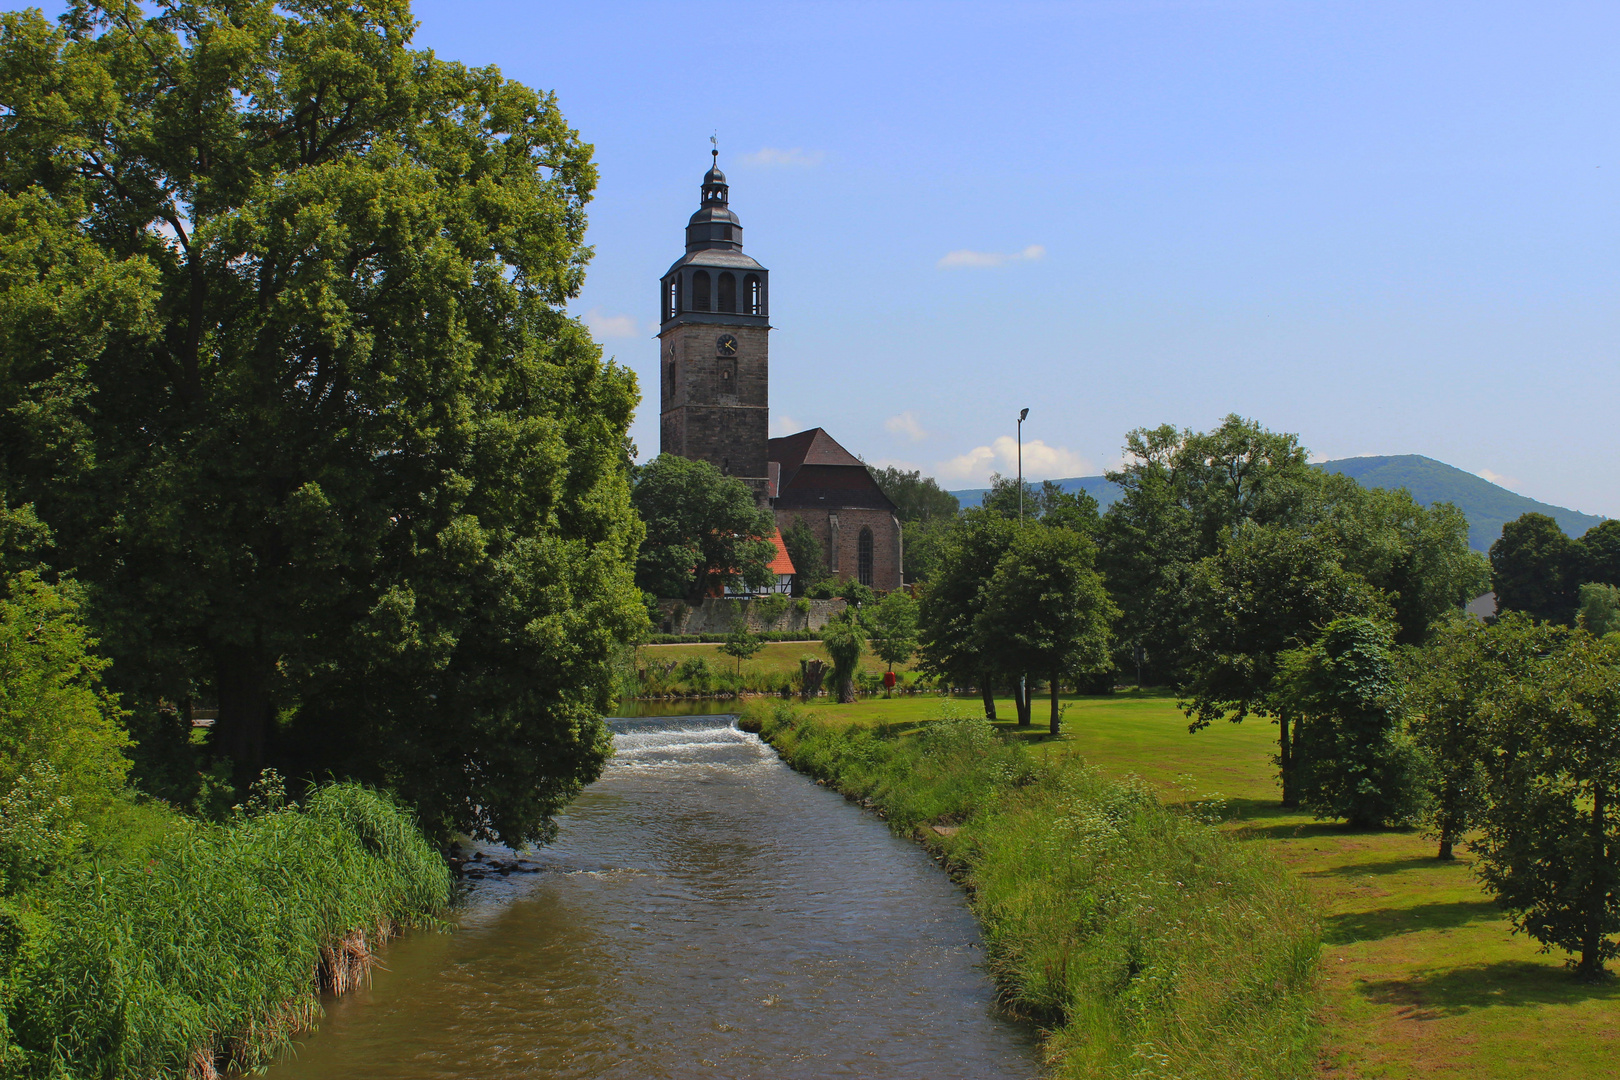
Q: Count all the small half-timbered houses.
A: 1